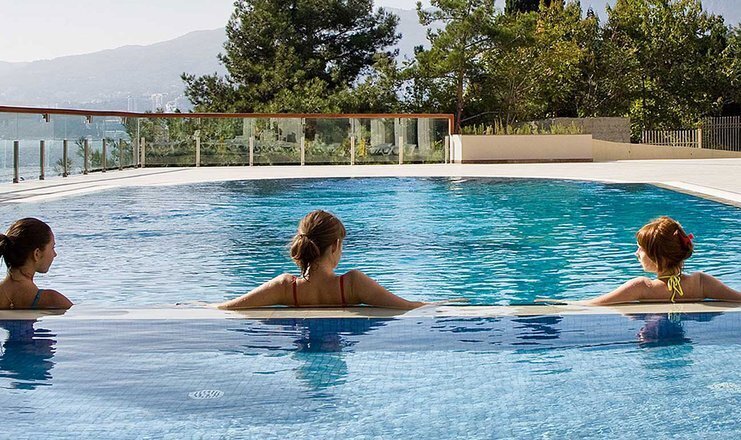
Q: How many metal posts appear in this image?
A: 14